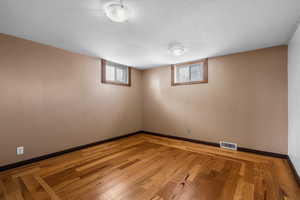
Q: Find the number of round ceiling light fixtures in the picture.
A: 2